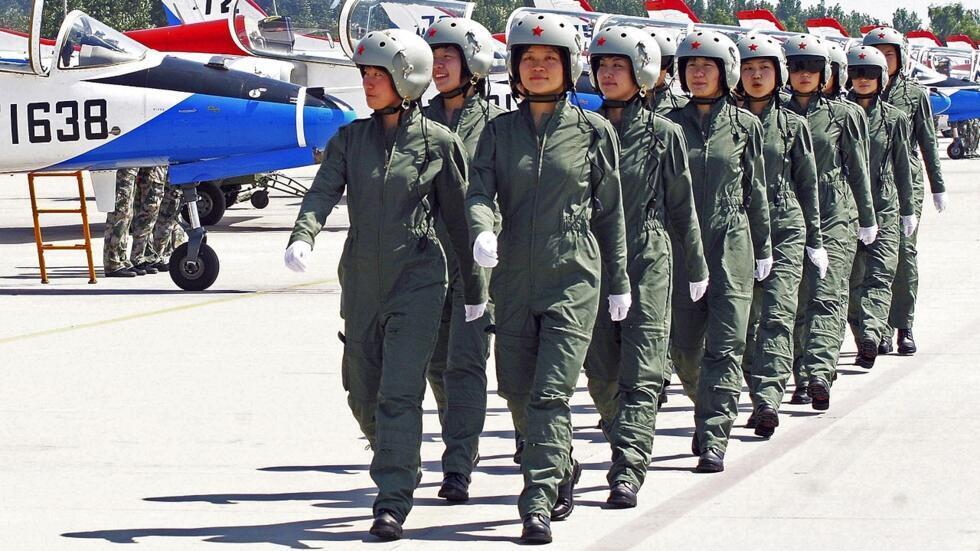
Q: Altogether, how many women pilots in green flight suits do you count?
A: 11